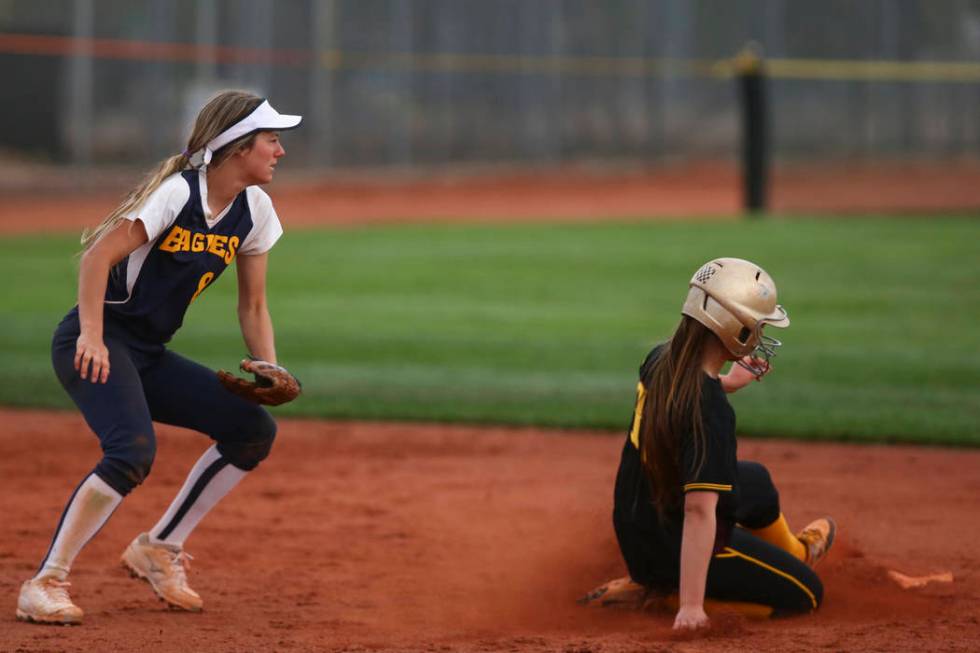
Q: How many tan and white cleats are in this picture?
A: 2